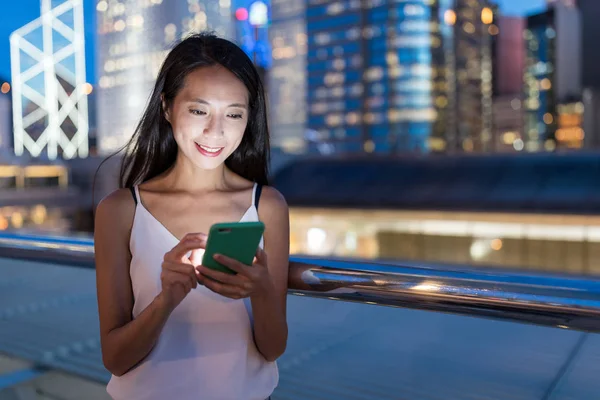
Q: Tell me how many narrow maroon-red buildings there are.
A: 1